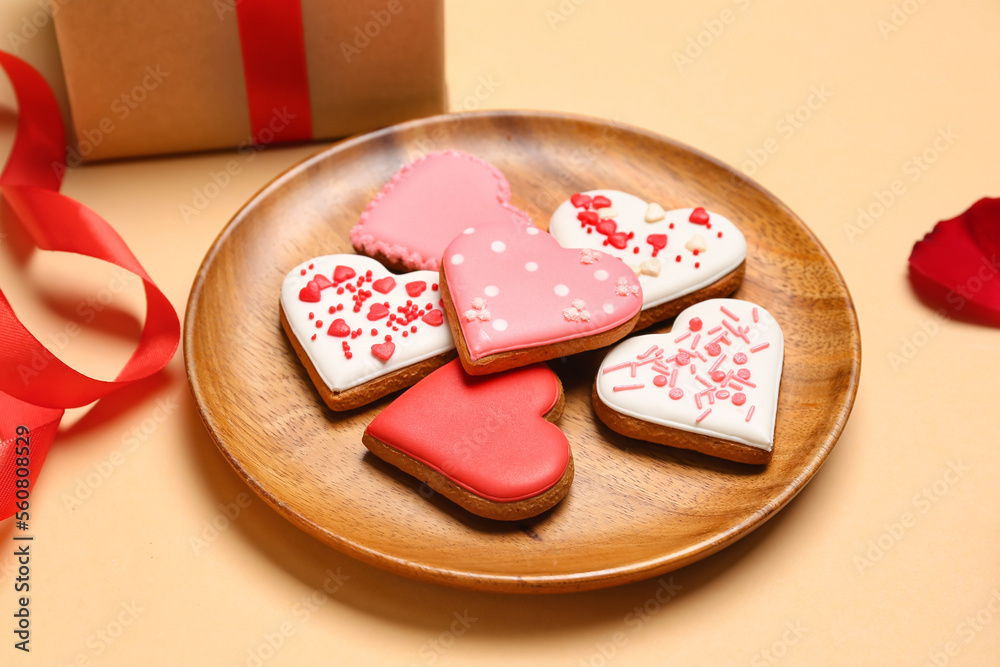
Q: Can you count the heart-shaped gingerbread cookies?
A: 6